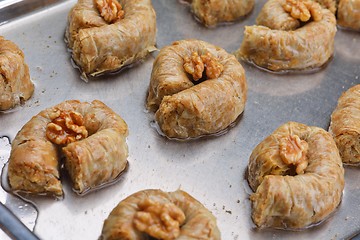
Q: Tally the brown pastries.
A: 10